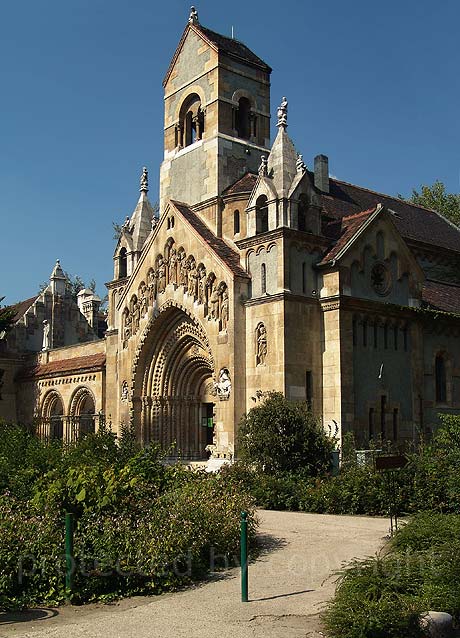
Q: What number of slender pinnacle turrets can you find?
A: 2